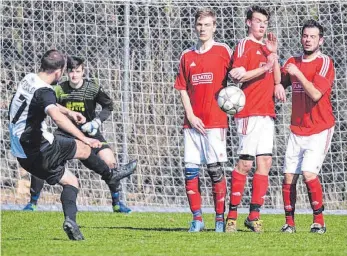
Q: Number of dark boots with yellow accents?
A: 2